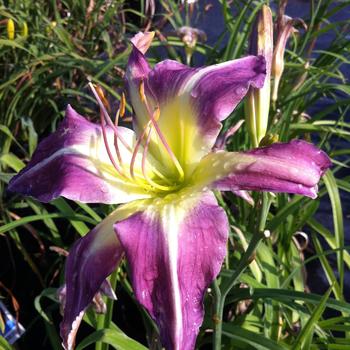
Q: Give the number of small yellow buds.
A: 2